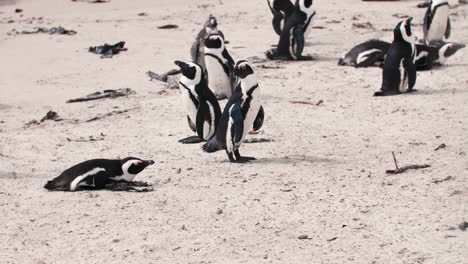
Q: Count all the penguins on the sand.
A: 11